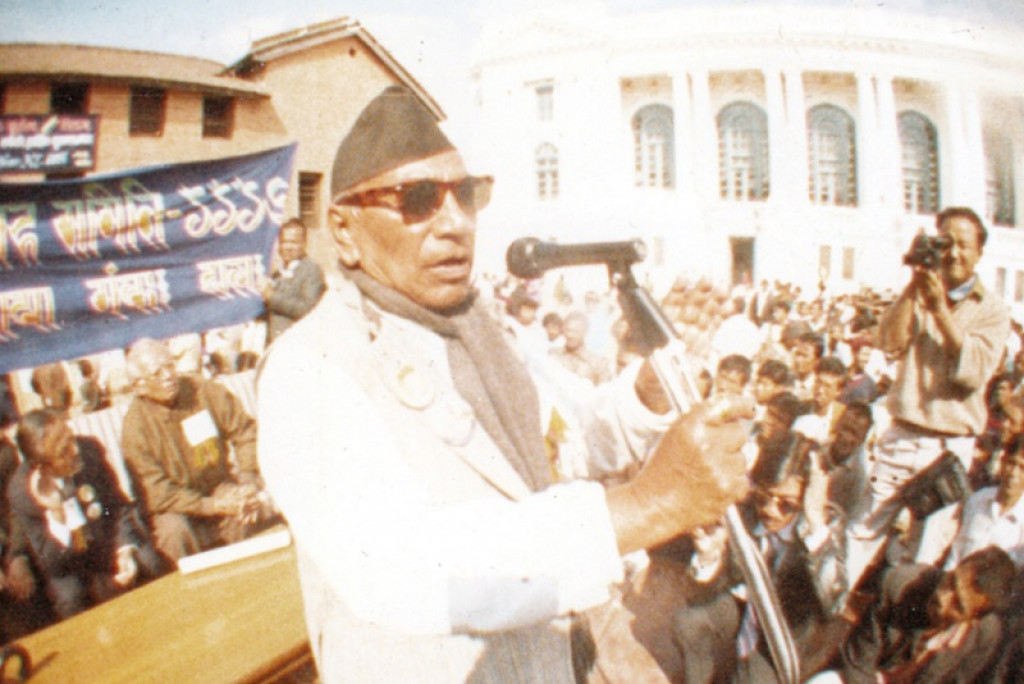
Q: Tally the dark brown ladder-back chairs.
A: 0